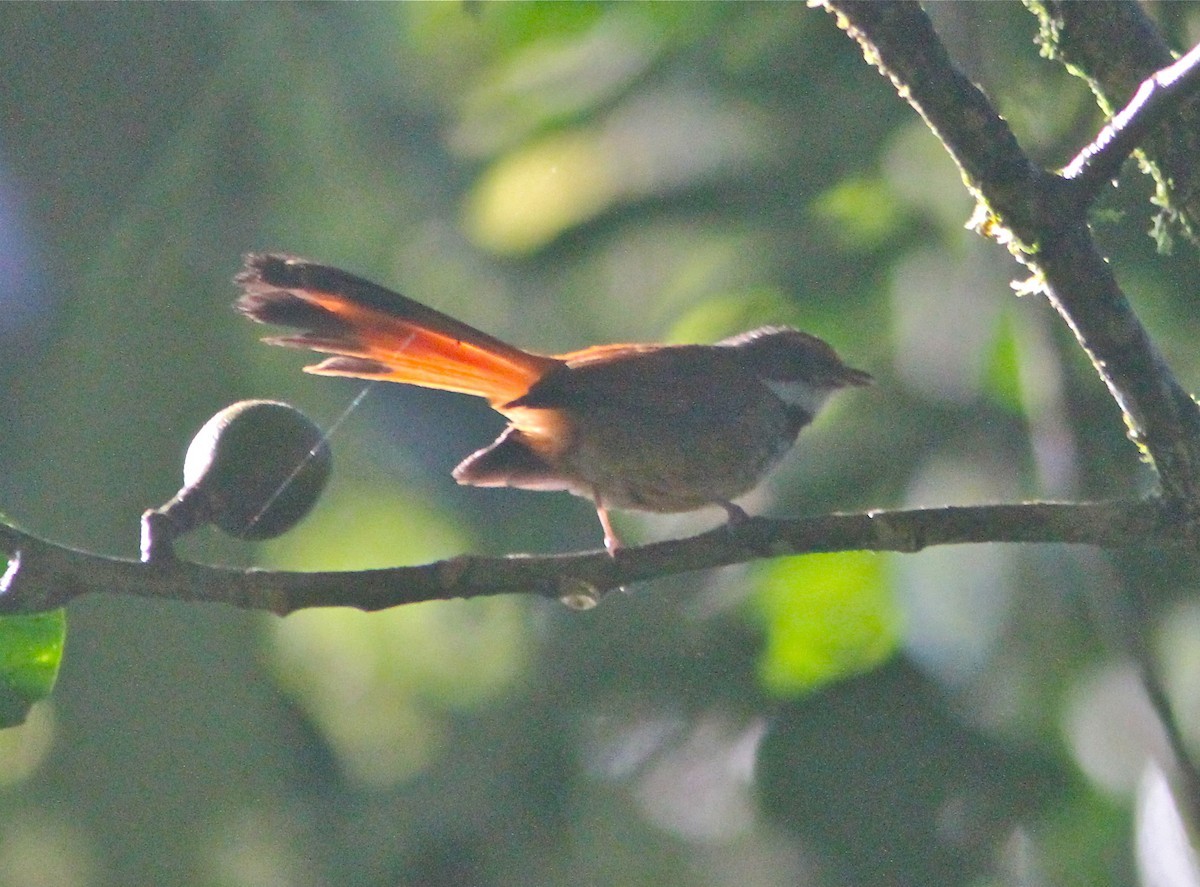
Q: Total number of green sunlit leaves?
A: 2